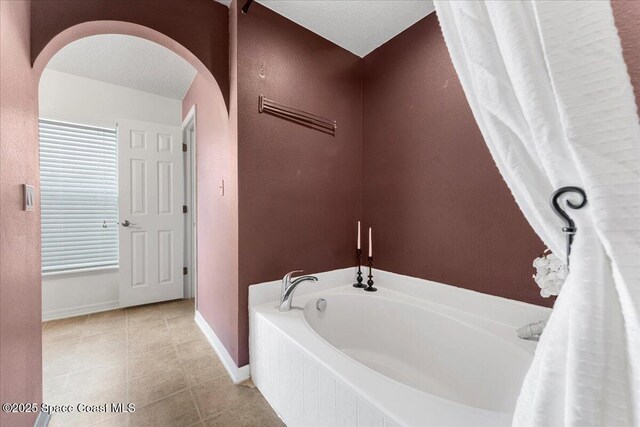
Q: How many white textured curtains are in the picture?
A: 1